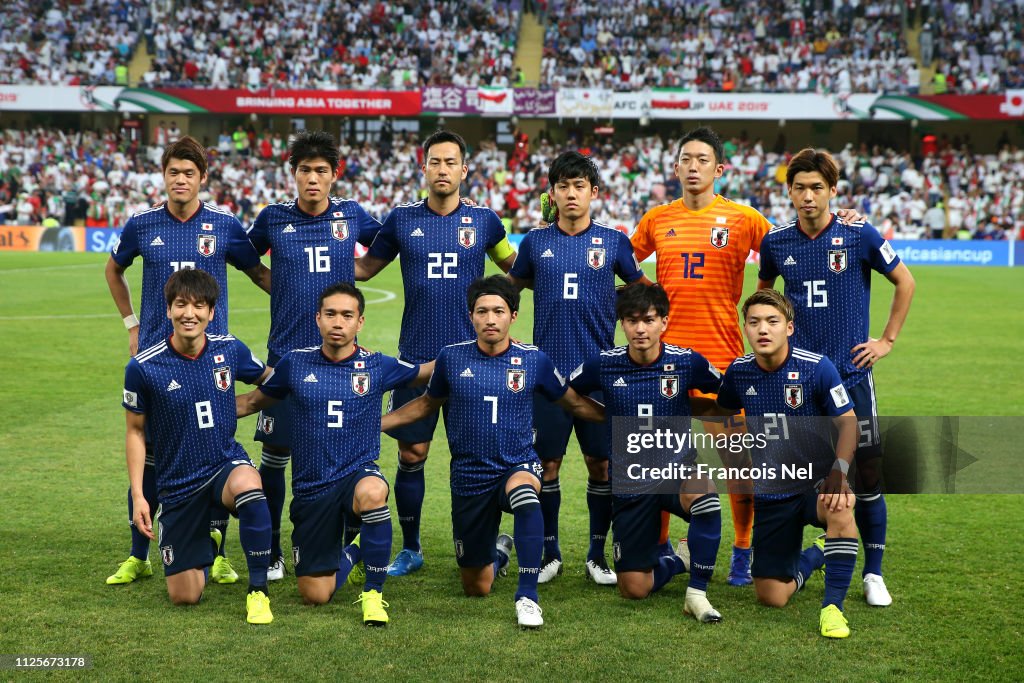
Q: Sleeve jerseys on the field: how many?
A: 11